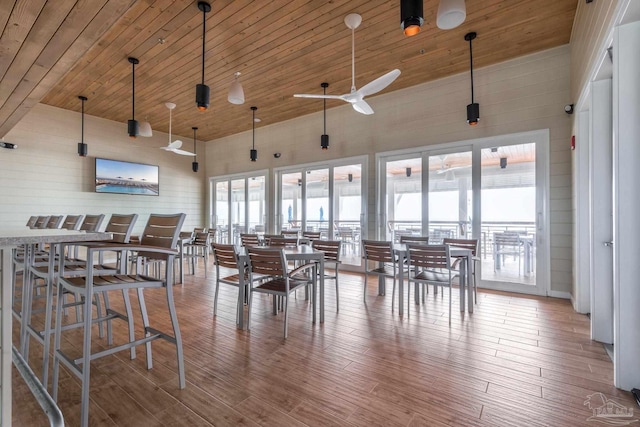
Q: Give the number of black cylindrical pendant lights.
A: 8